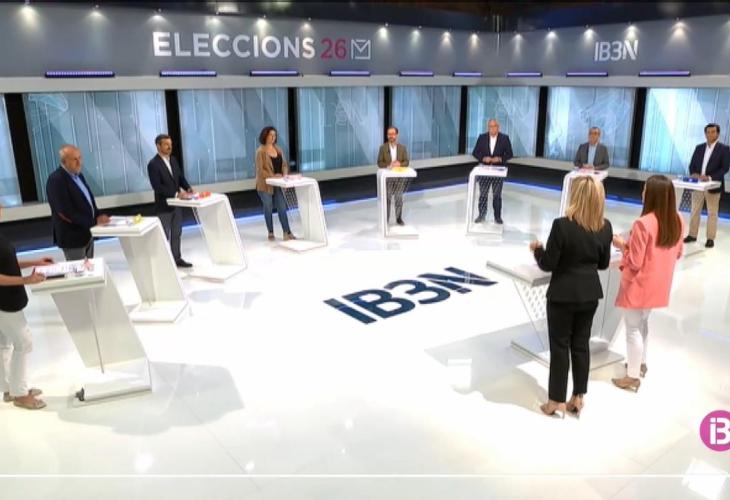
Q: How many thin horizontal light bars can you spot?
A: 9